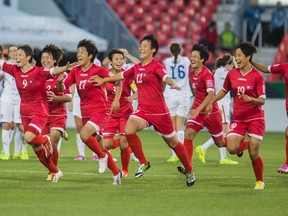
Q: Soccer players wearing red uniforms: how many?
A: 8